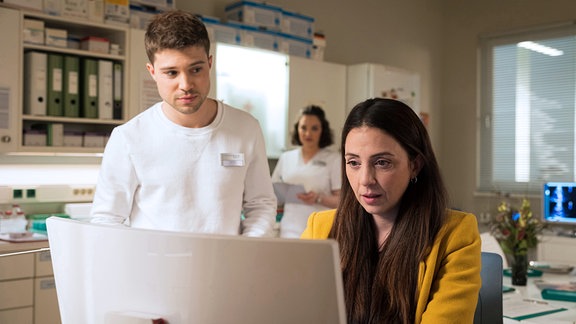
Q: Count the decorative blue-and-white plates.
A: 0